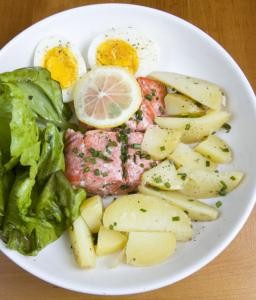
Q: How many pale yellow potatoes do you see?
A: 14